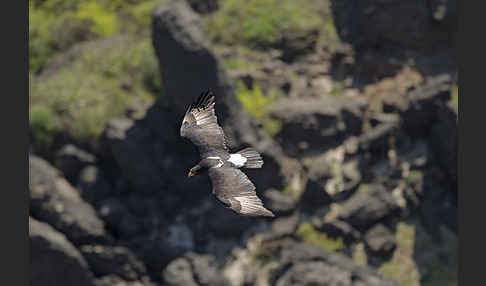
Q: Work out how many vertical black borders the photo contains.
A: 2